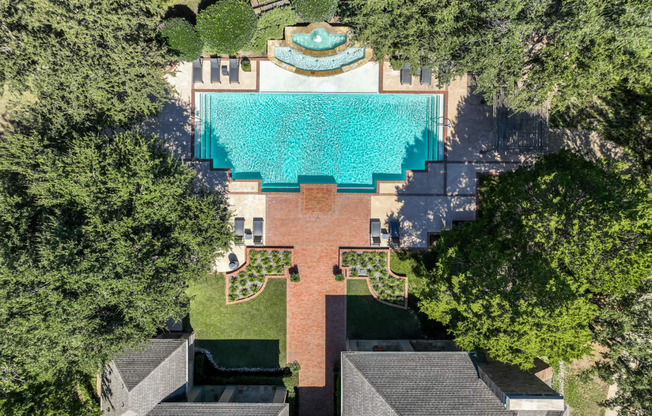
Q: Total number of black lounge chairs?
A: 9